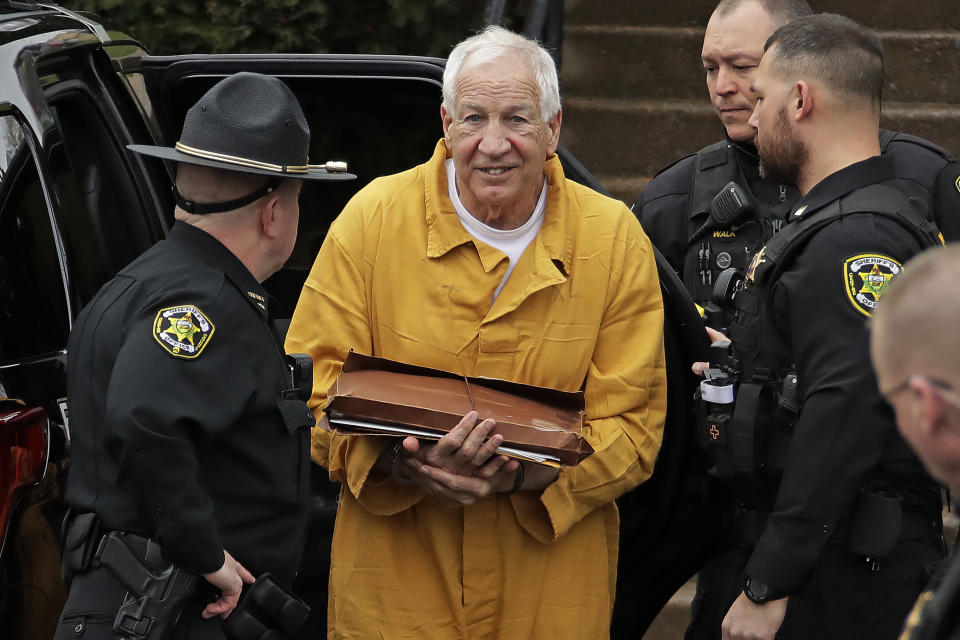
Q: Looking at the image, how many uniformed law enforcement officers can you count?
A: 4